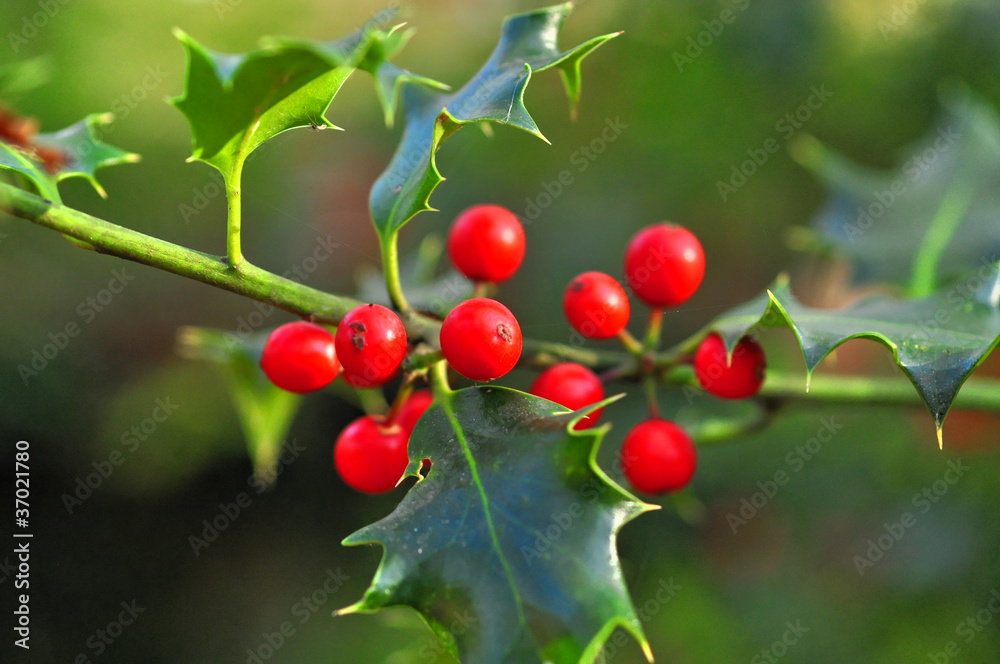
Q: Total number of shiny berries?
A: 11